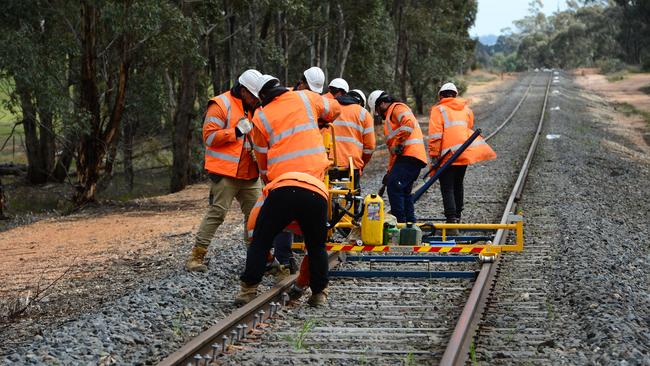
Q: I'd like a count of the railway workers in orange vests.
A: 8